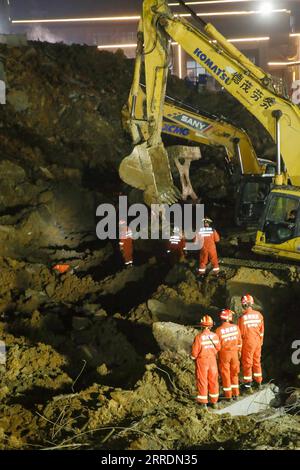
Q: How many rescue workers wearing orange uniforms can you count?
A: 6